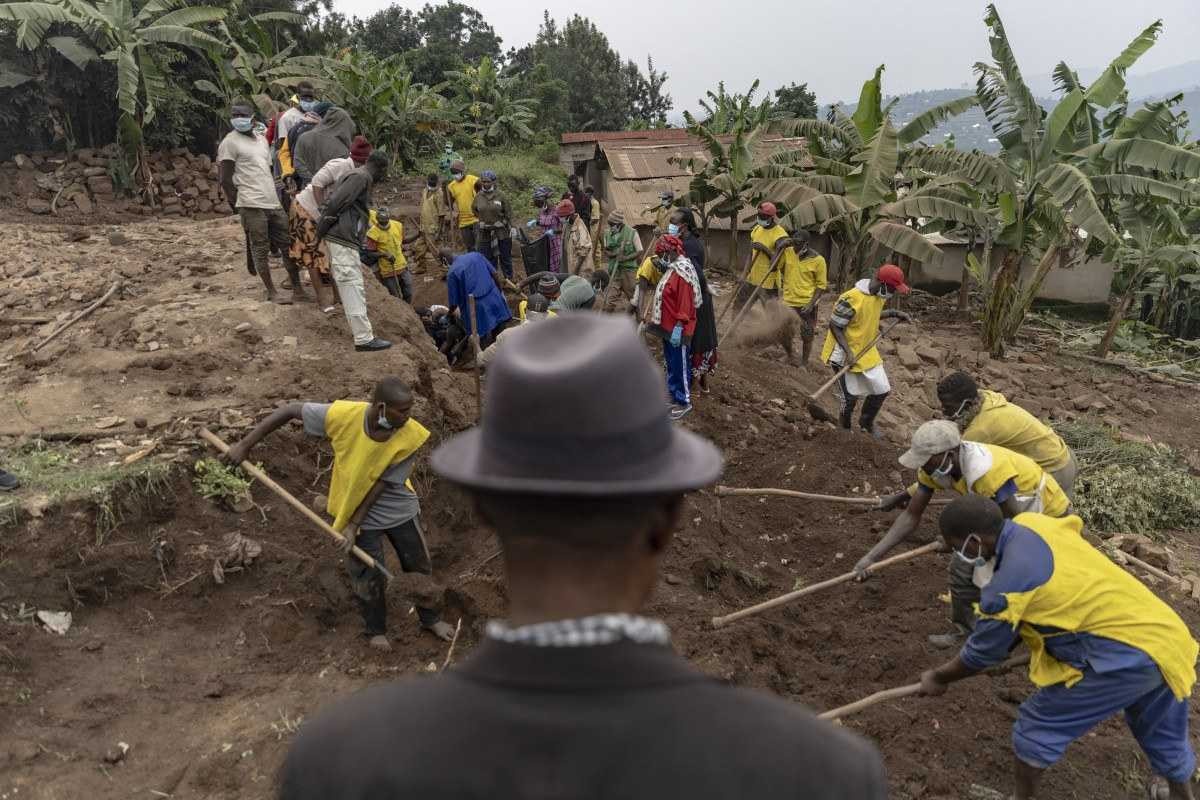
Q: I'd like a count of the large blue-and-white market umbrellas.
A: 0